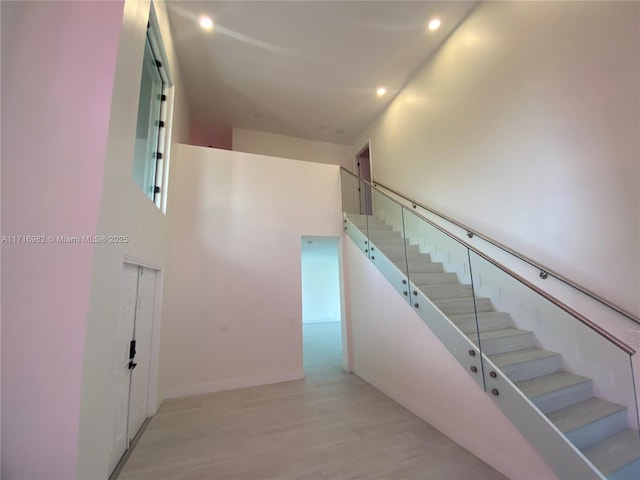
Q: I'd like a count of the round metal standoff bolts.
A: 14